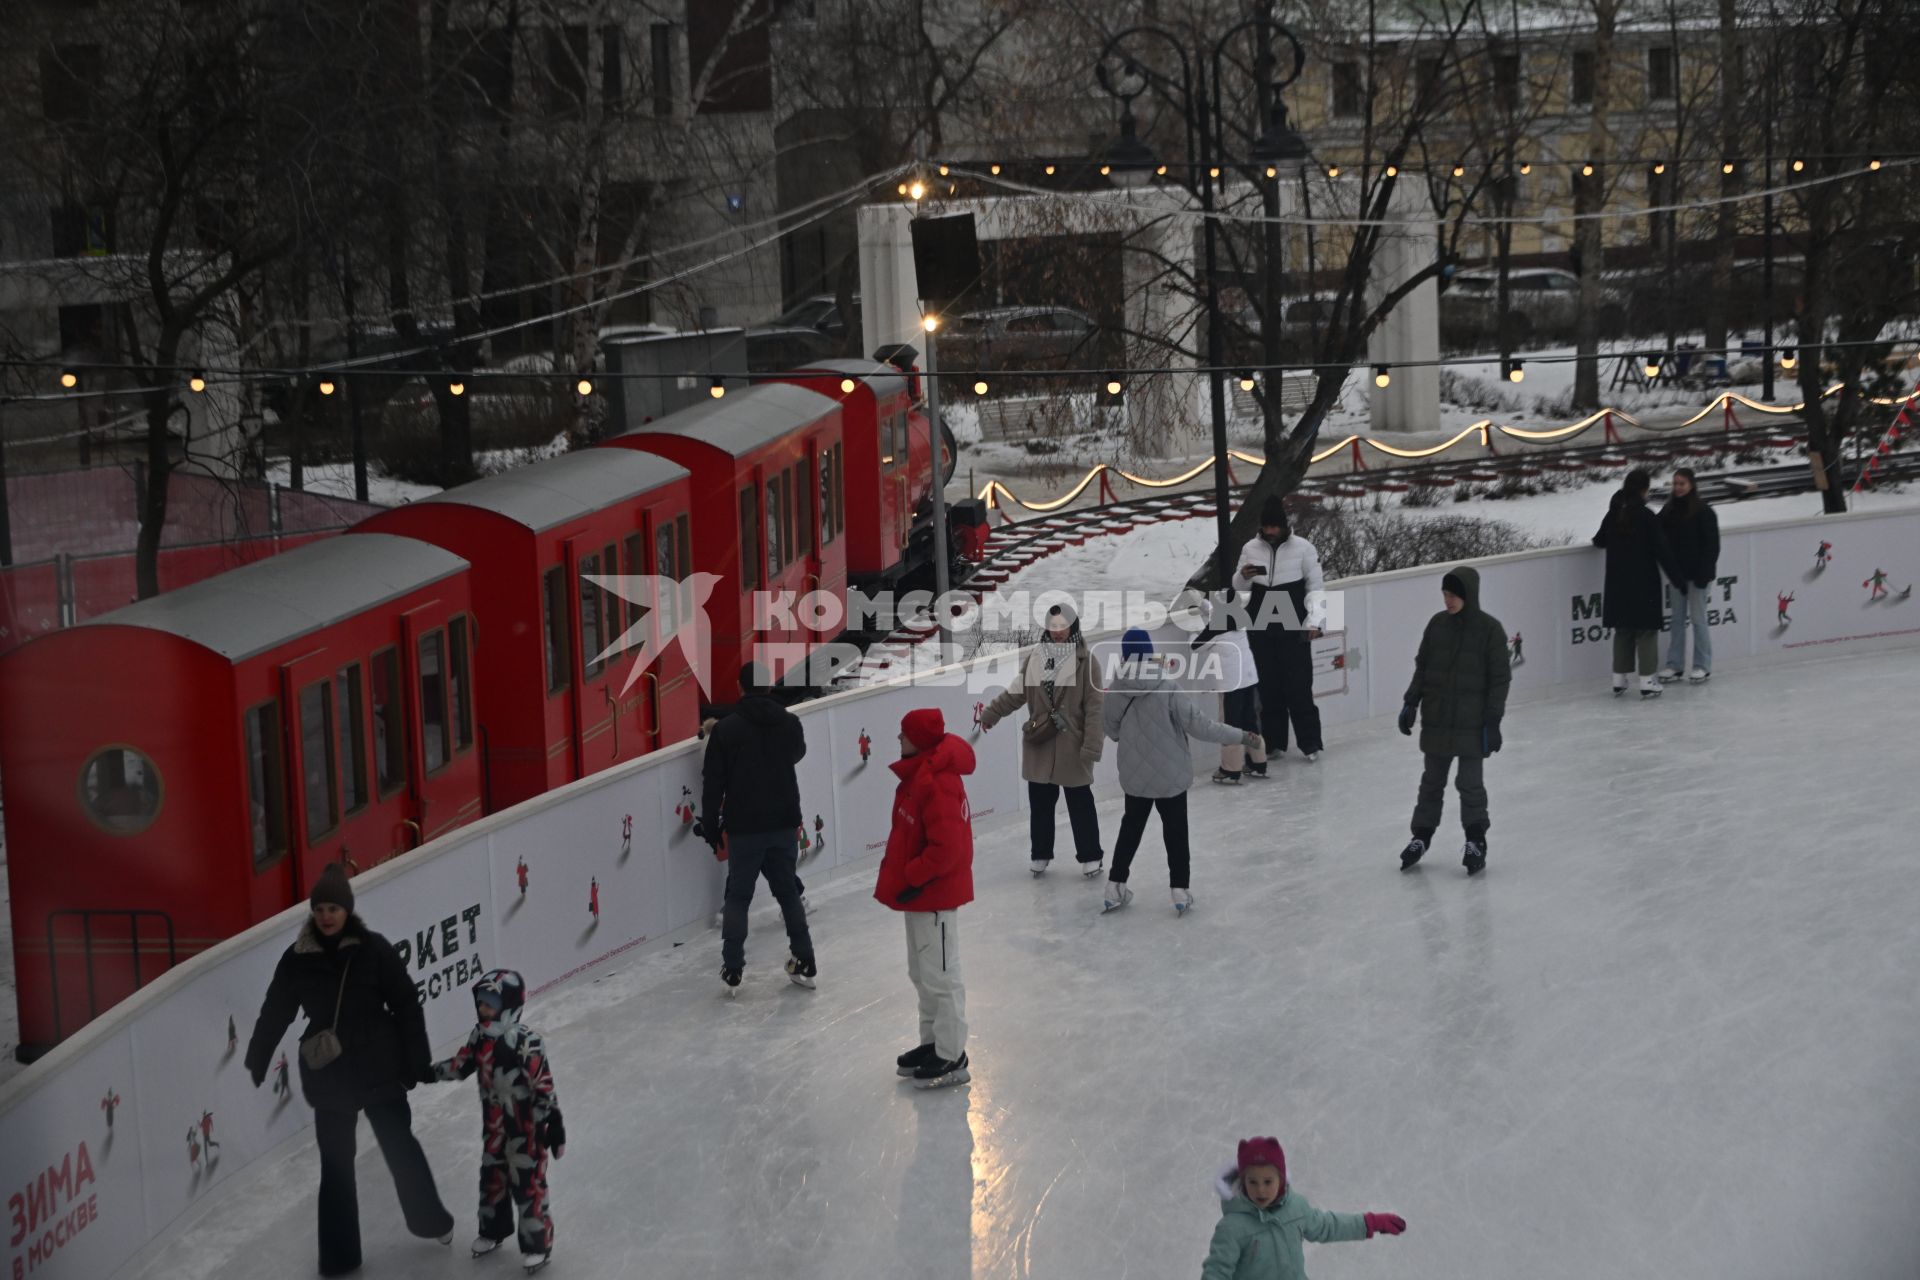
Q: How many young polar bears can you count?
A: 0